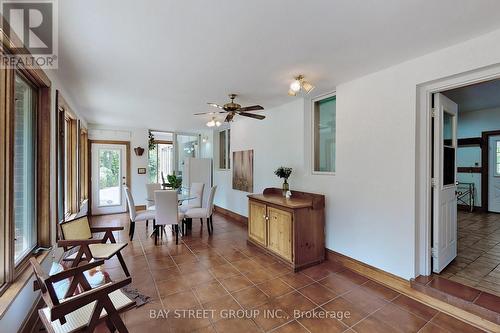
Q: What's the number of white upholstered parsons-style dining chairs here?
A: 5